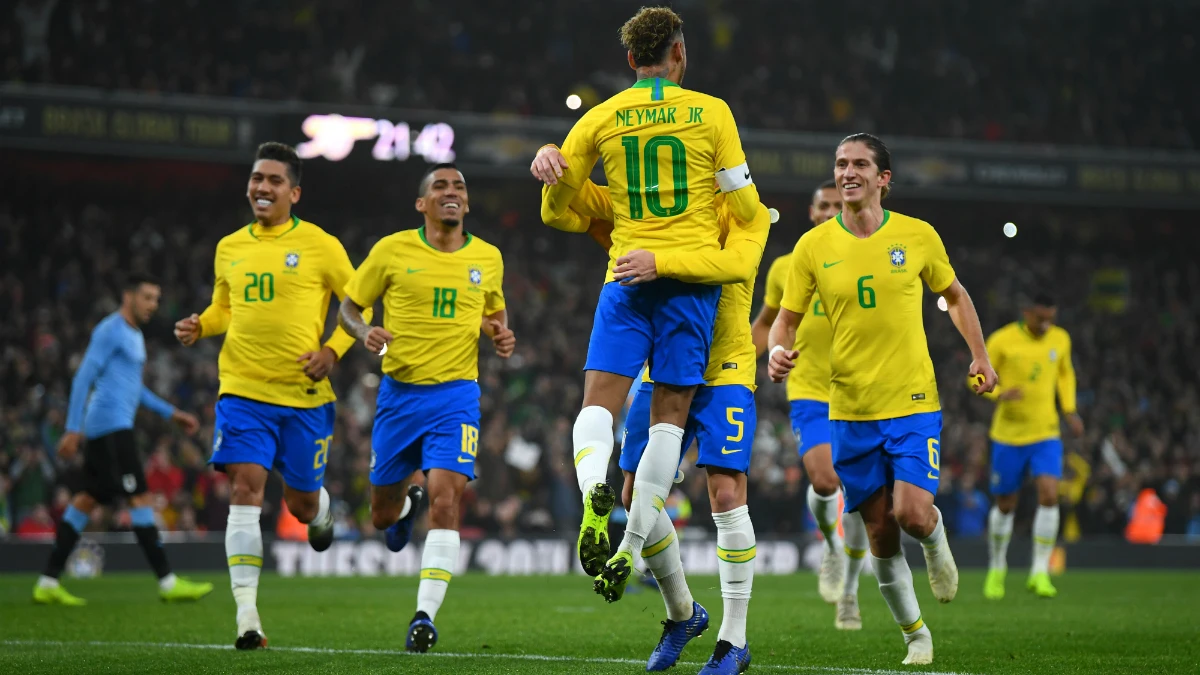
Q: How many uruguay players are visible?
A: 1